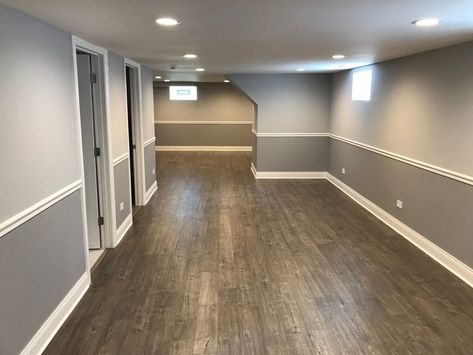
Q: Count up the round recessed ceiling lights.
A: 9